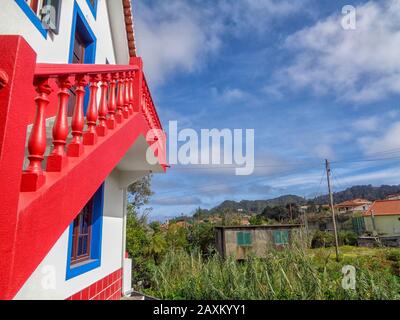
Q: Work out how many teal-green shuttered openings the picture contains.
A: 2